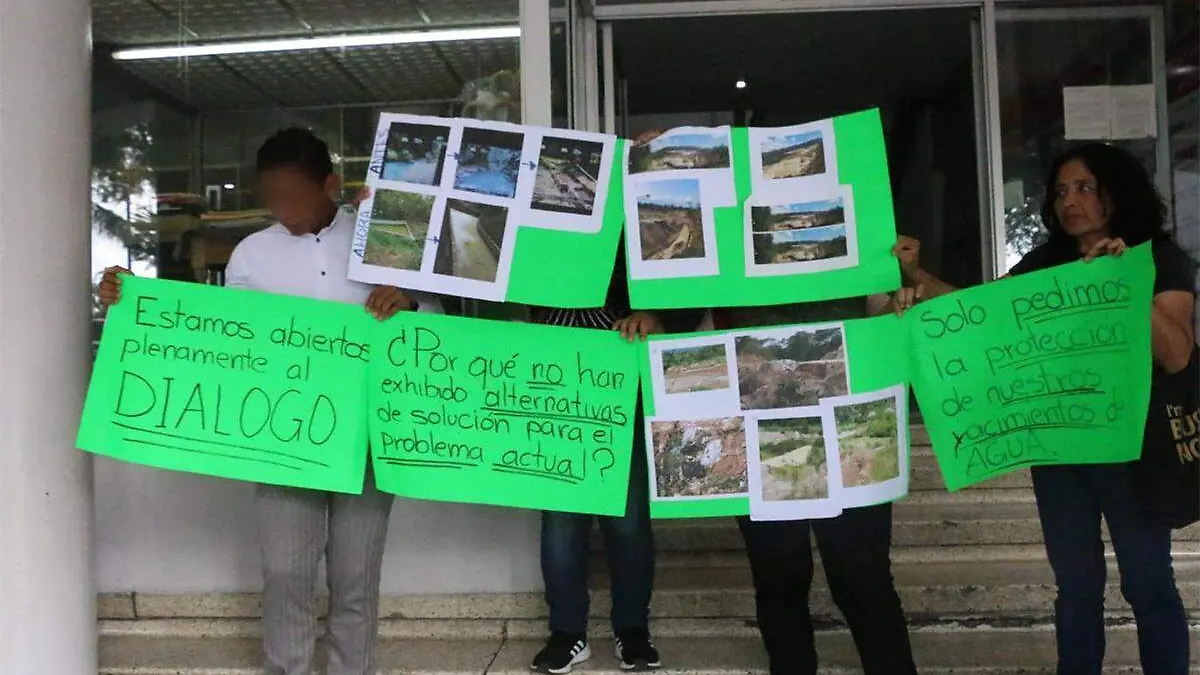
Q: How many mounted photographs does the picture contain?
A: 15